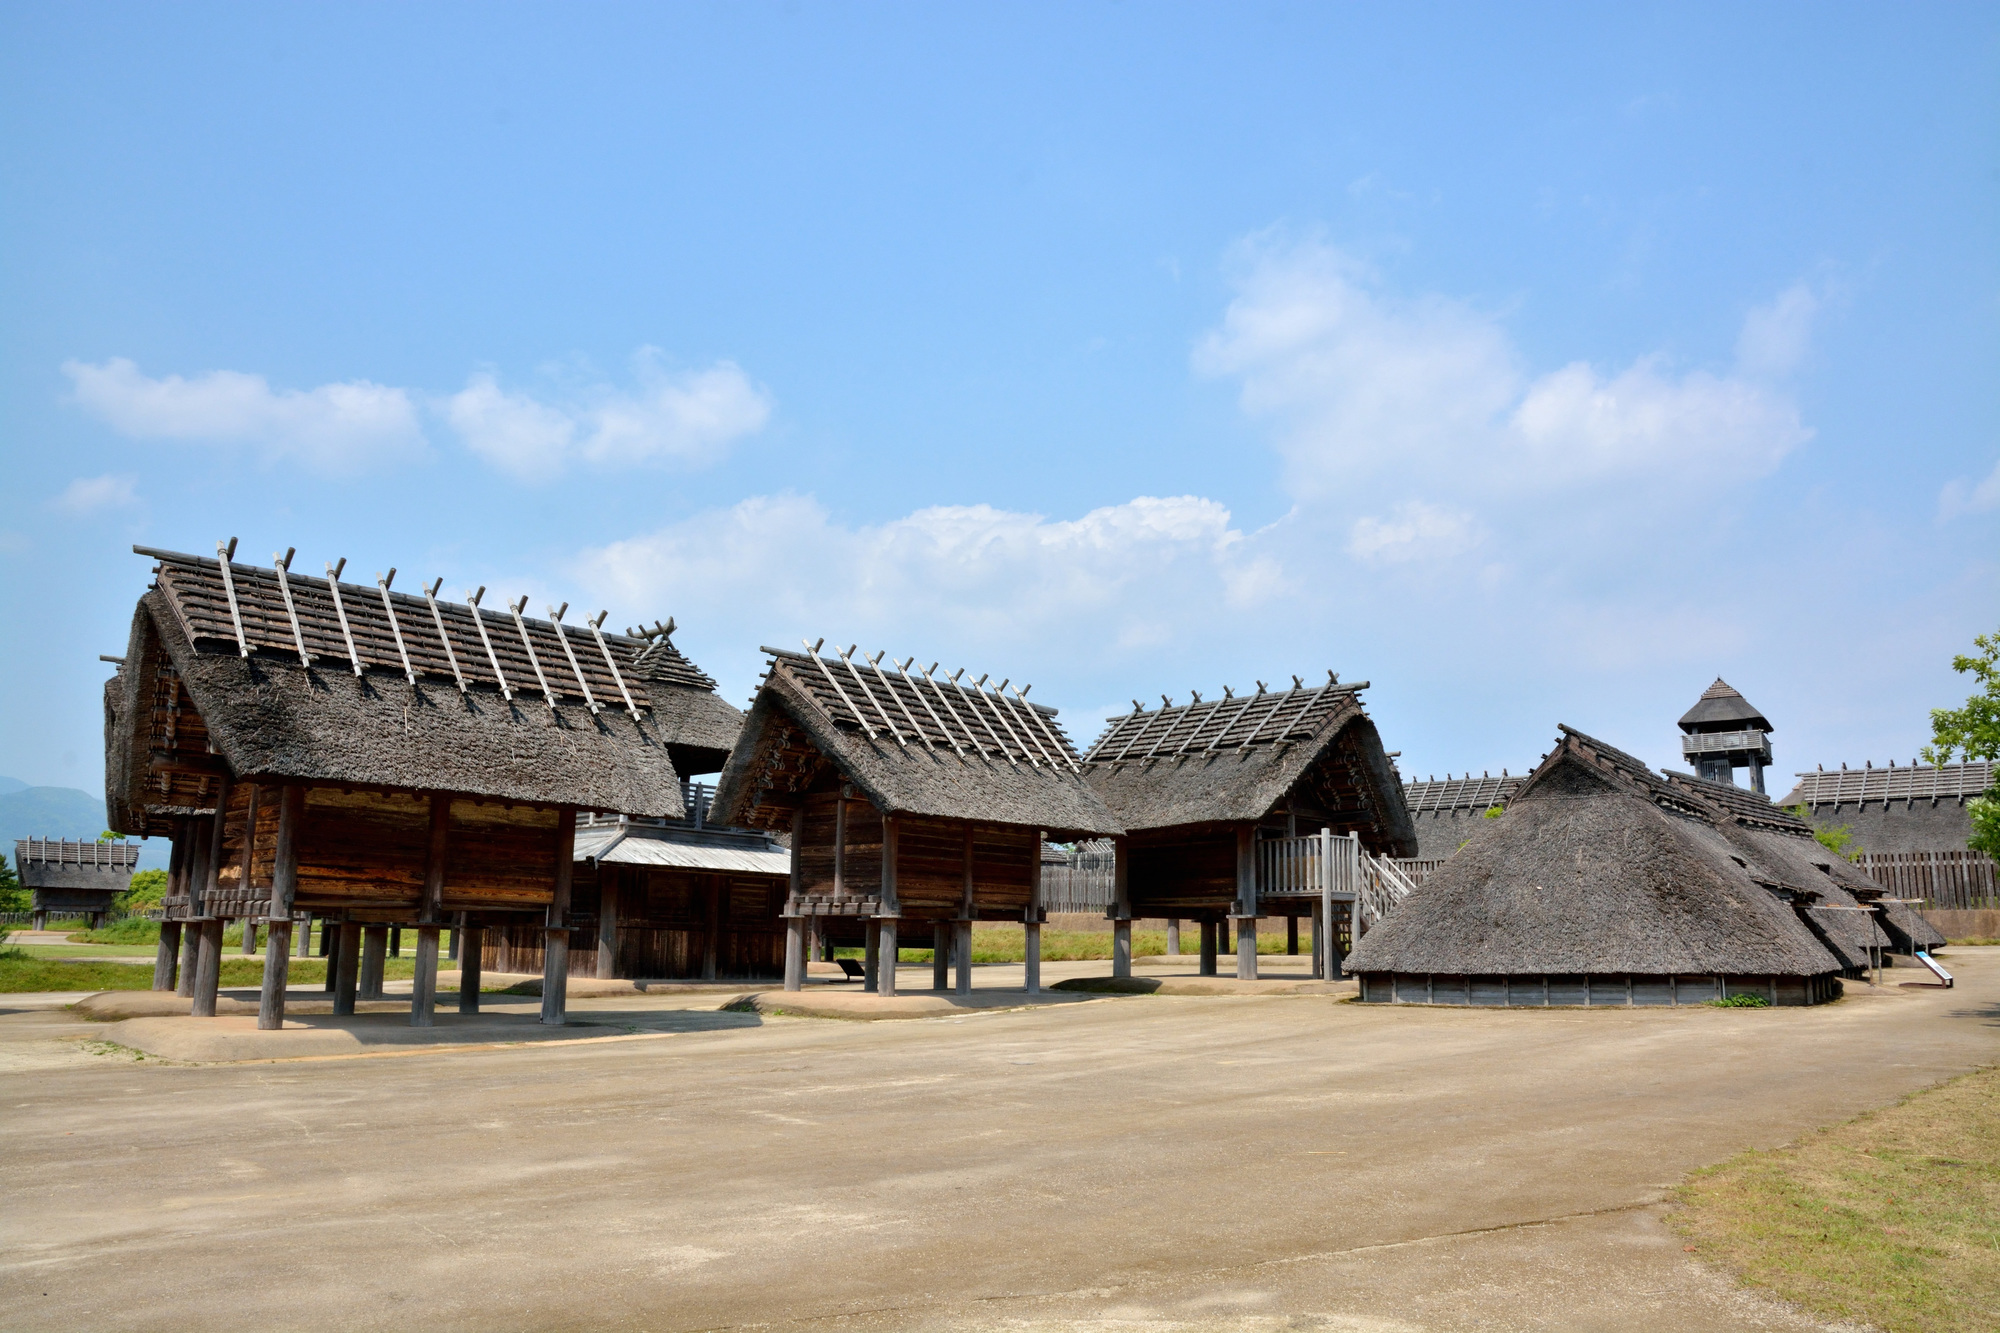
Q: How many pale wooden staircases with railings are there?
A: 1